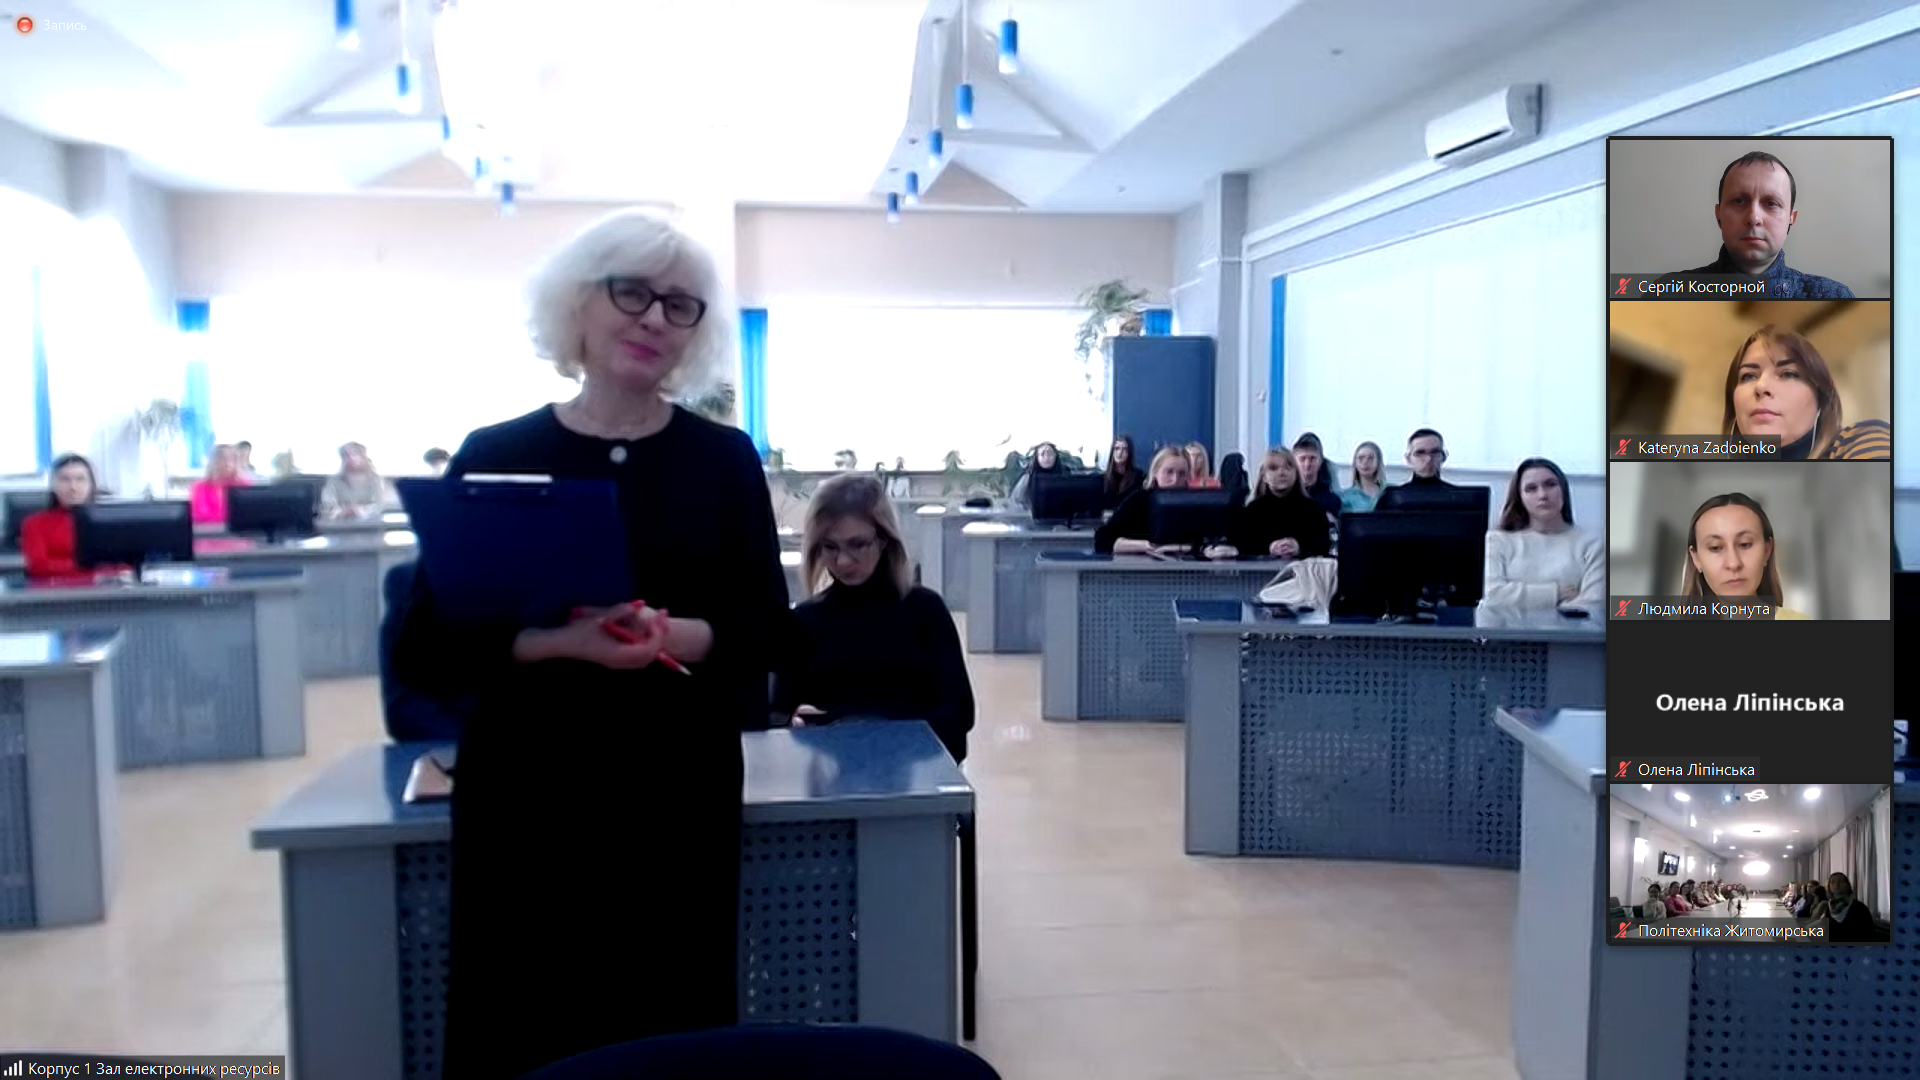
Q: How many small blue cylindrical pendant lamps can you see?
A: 10